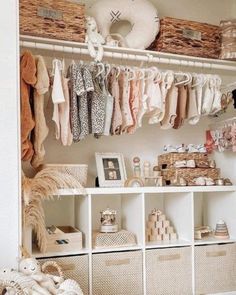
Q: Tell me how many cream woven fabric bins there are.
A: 4